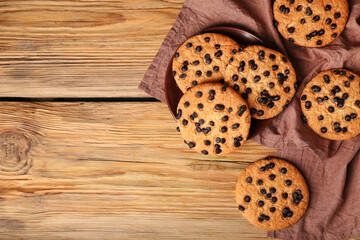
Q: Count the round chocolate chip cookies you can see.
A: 6